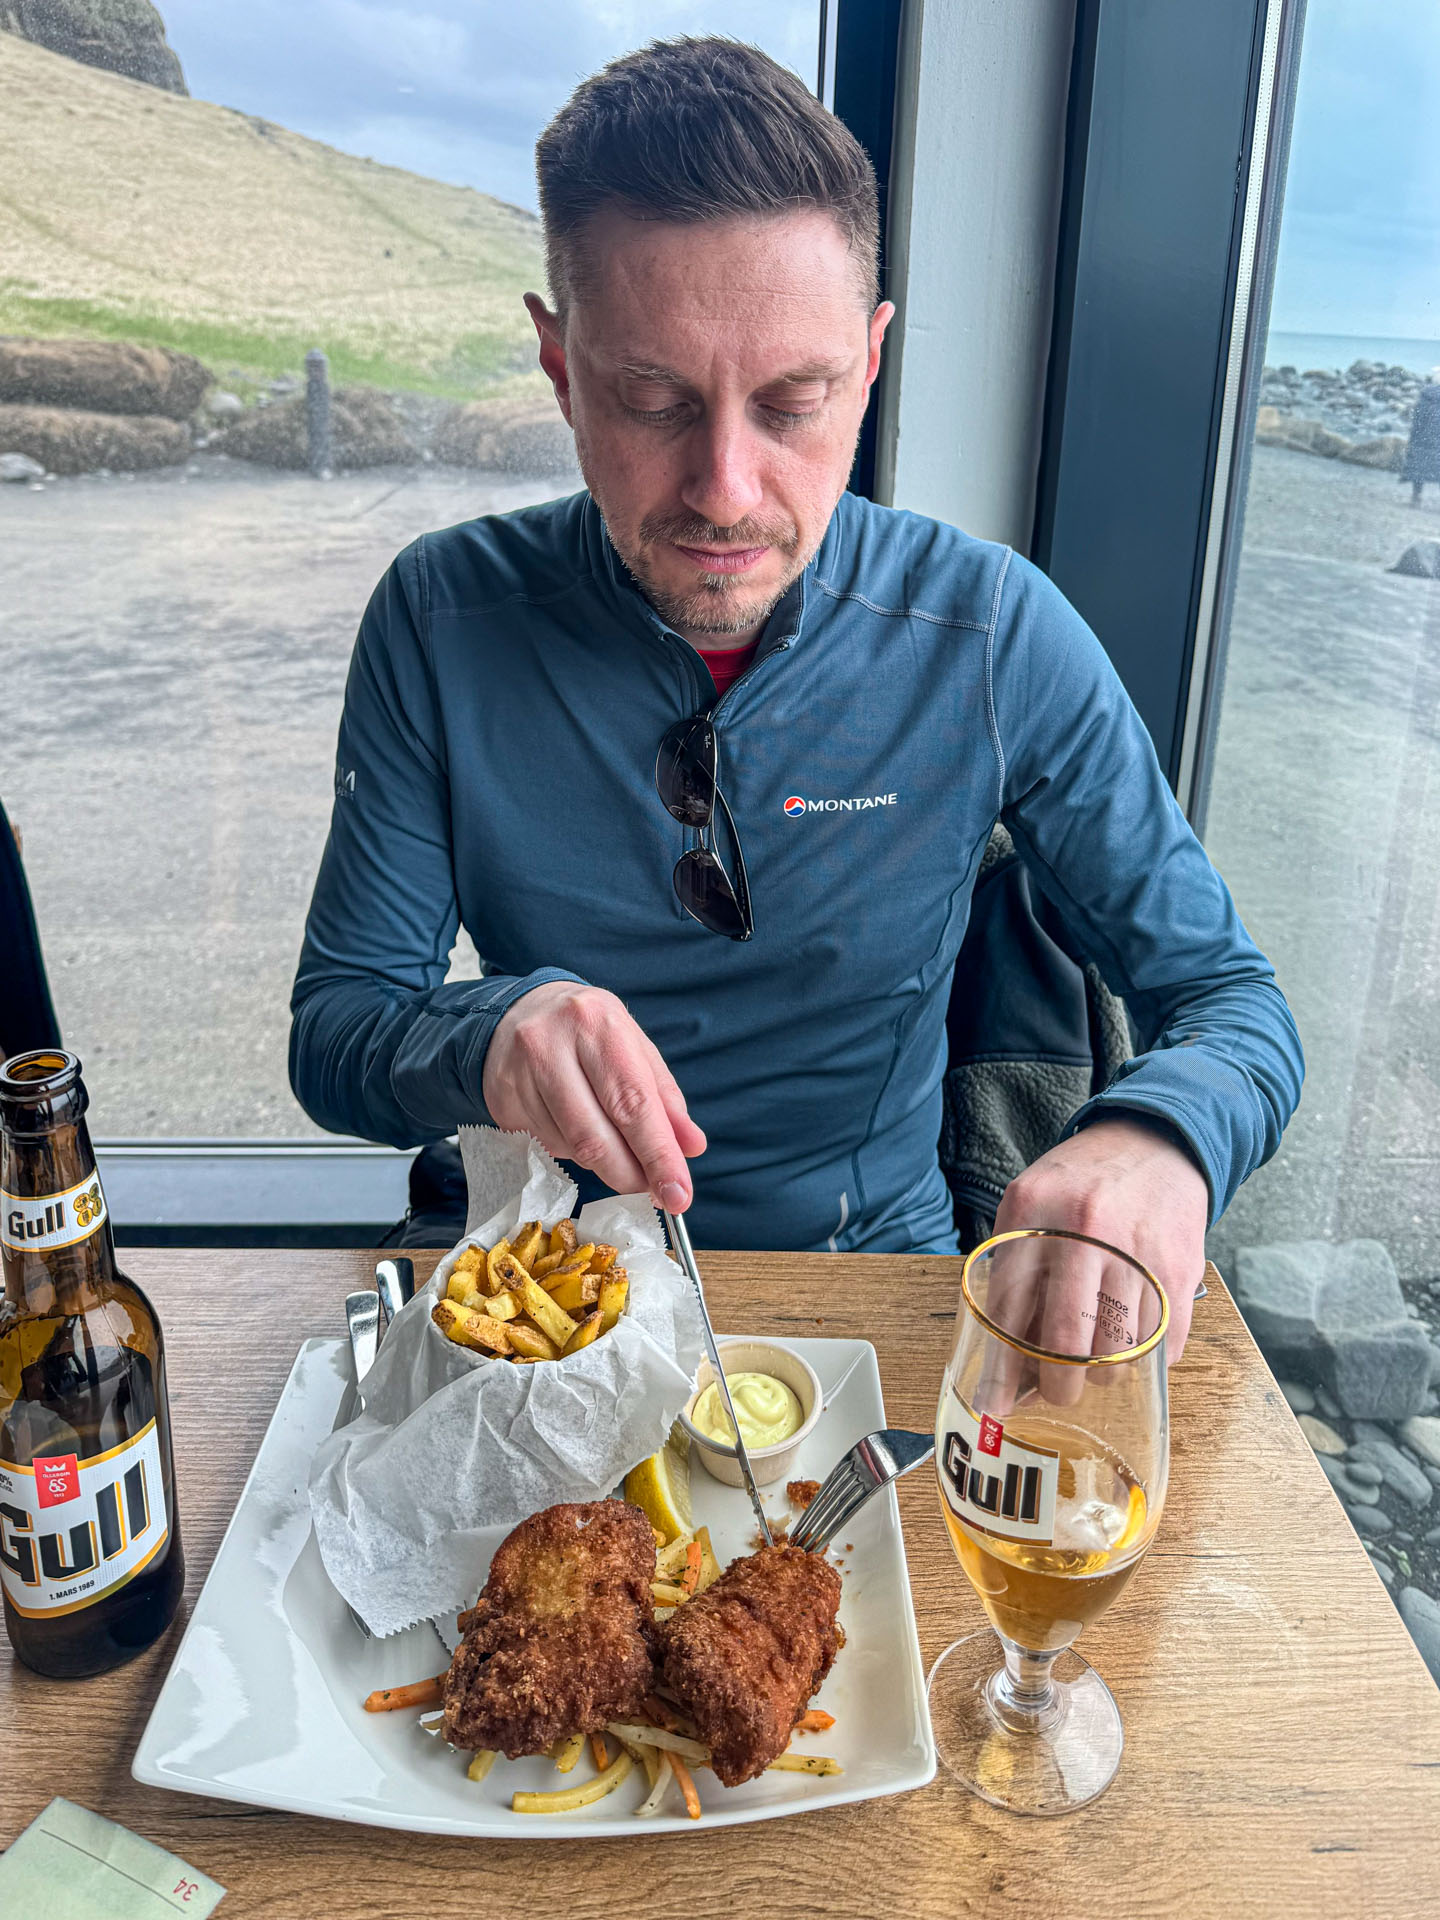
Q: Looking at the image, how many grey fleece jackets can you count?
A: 1